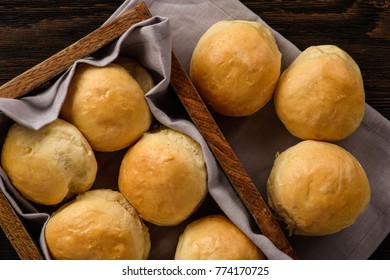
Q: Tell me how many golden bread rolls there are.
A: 9